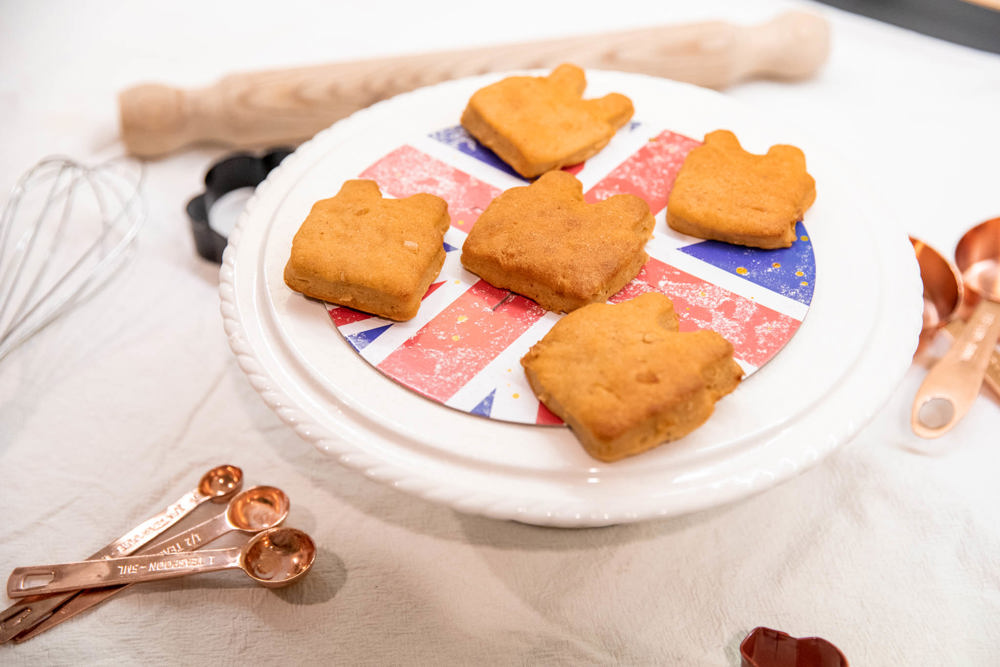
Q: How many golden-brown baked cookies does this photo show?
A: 5